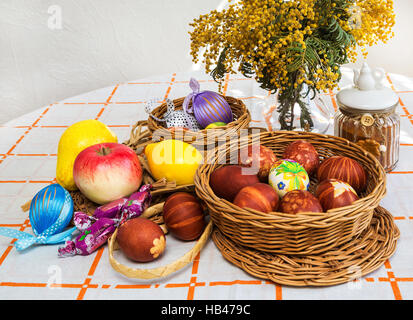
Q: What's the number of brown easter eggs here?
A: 9